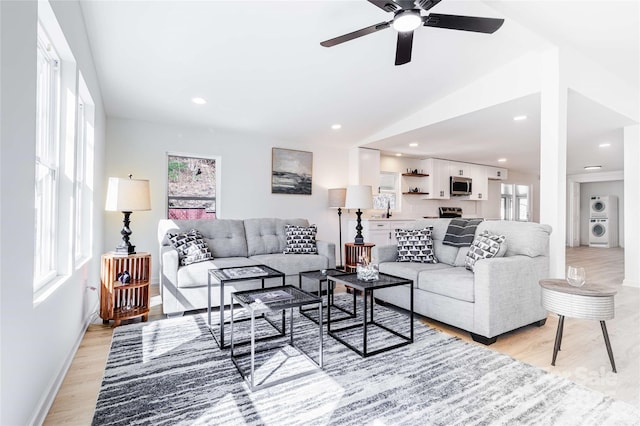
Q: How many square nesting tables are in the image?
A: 4